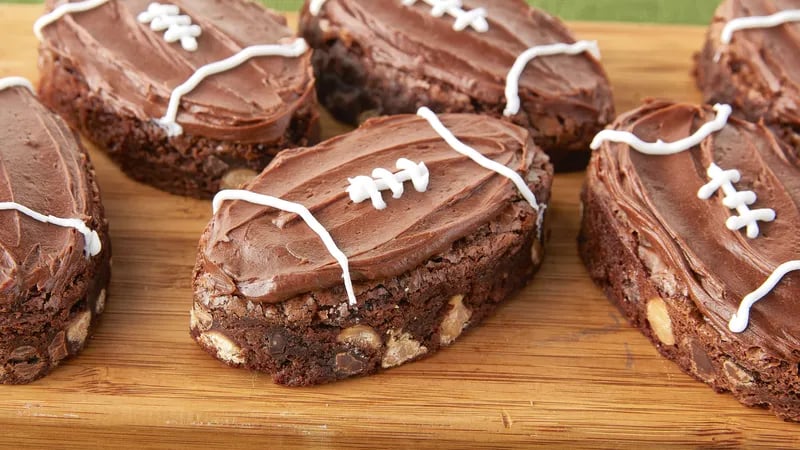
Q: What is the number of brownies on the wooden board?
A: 6